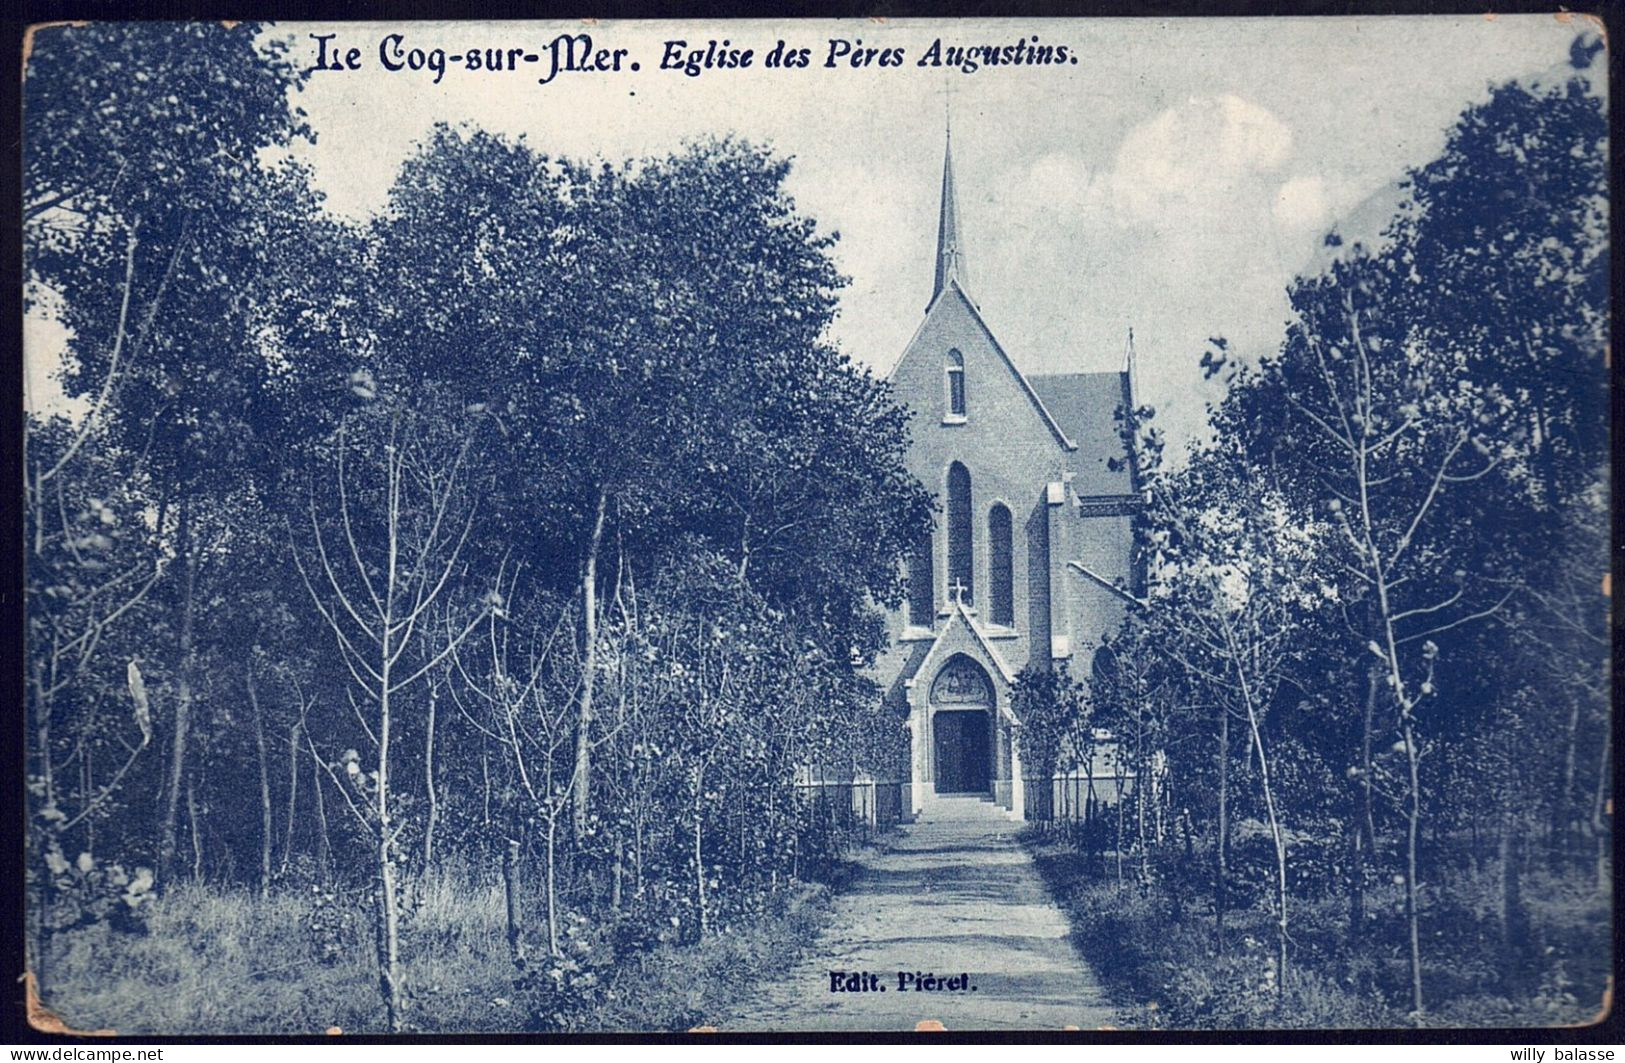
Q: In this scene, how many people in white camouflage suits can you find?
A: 0